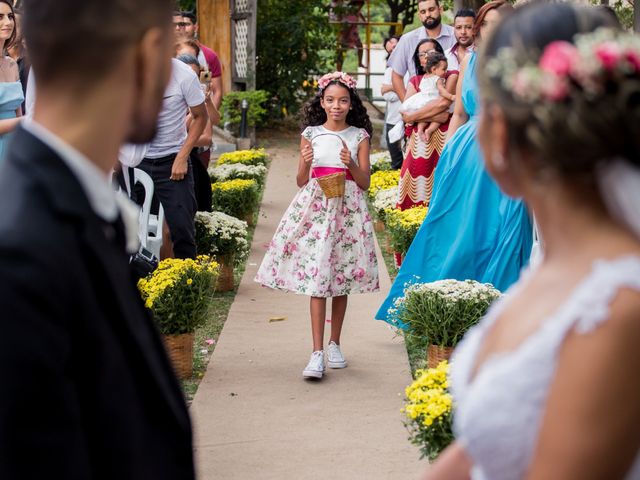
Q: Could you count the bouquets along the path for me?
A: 11